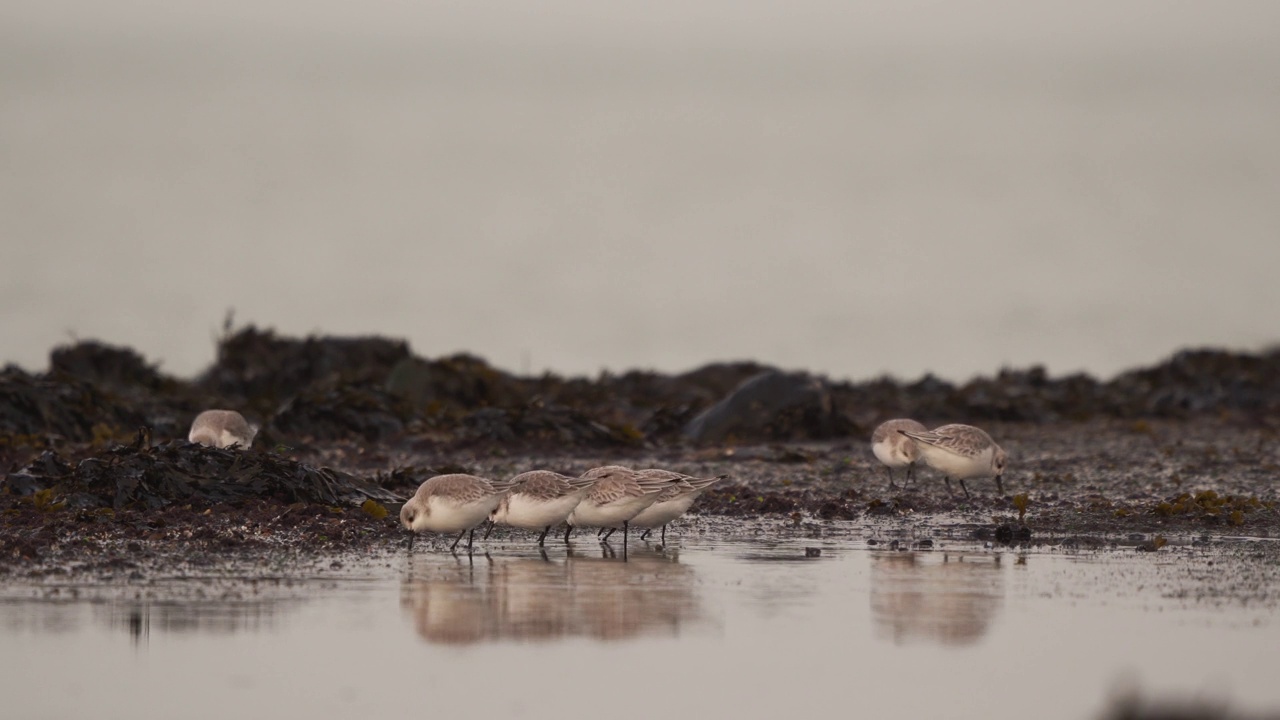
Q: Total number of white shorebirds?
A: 7